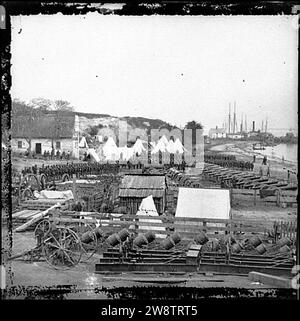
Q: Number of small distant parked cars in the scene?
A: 0